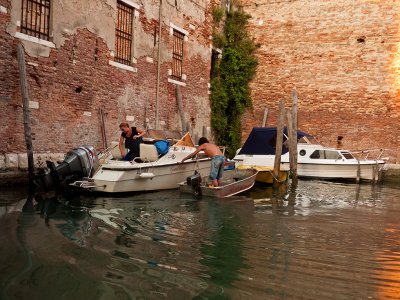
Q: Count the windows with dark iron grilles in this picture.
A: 3